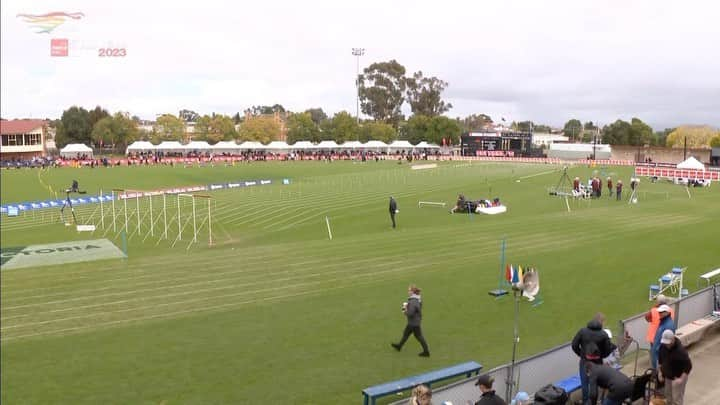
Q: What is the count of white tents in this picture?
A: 14